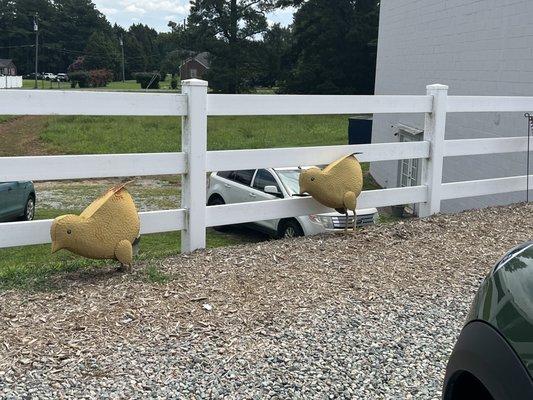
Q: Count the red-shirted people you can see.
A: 0